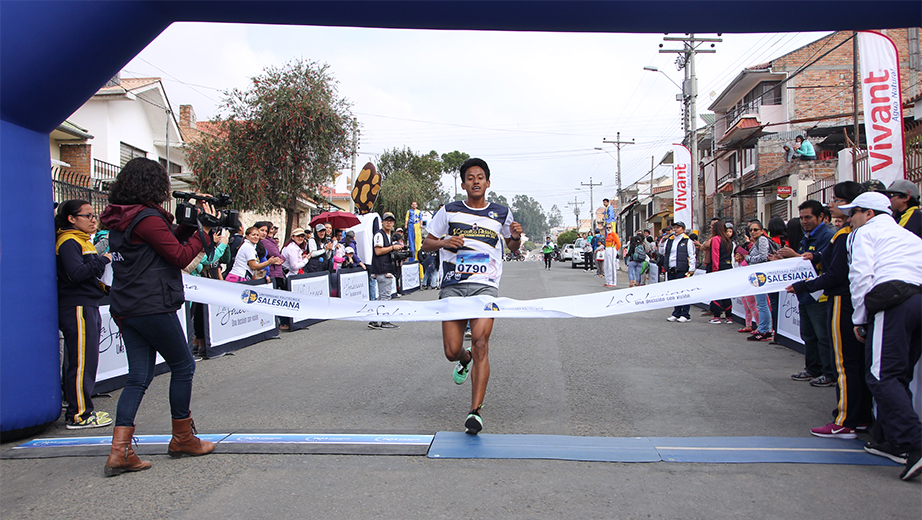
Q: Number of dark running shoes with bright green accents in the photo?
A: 2